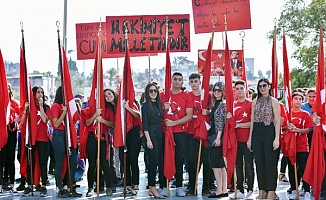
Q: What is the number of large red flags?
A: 12